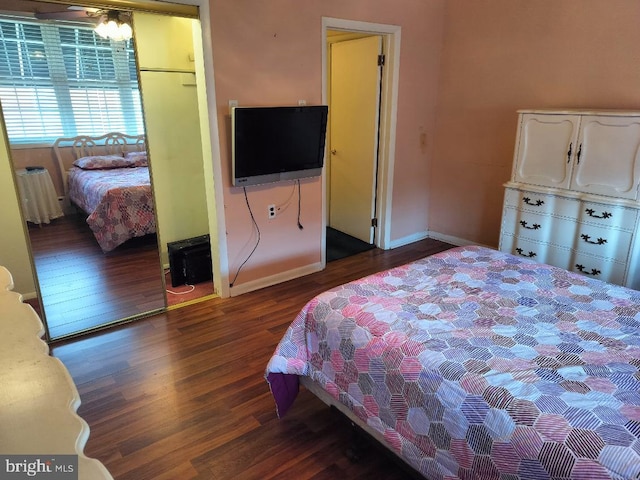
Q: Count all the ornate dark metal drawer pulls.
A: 6